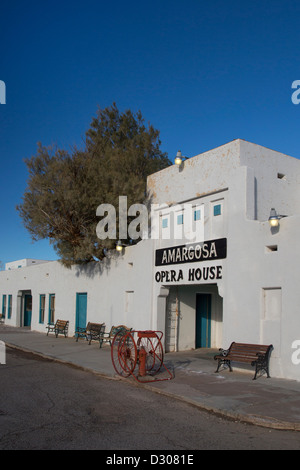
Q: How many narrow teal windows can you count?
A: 4